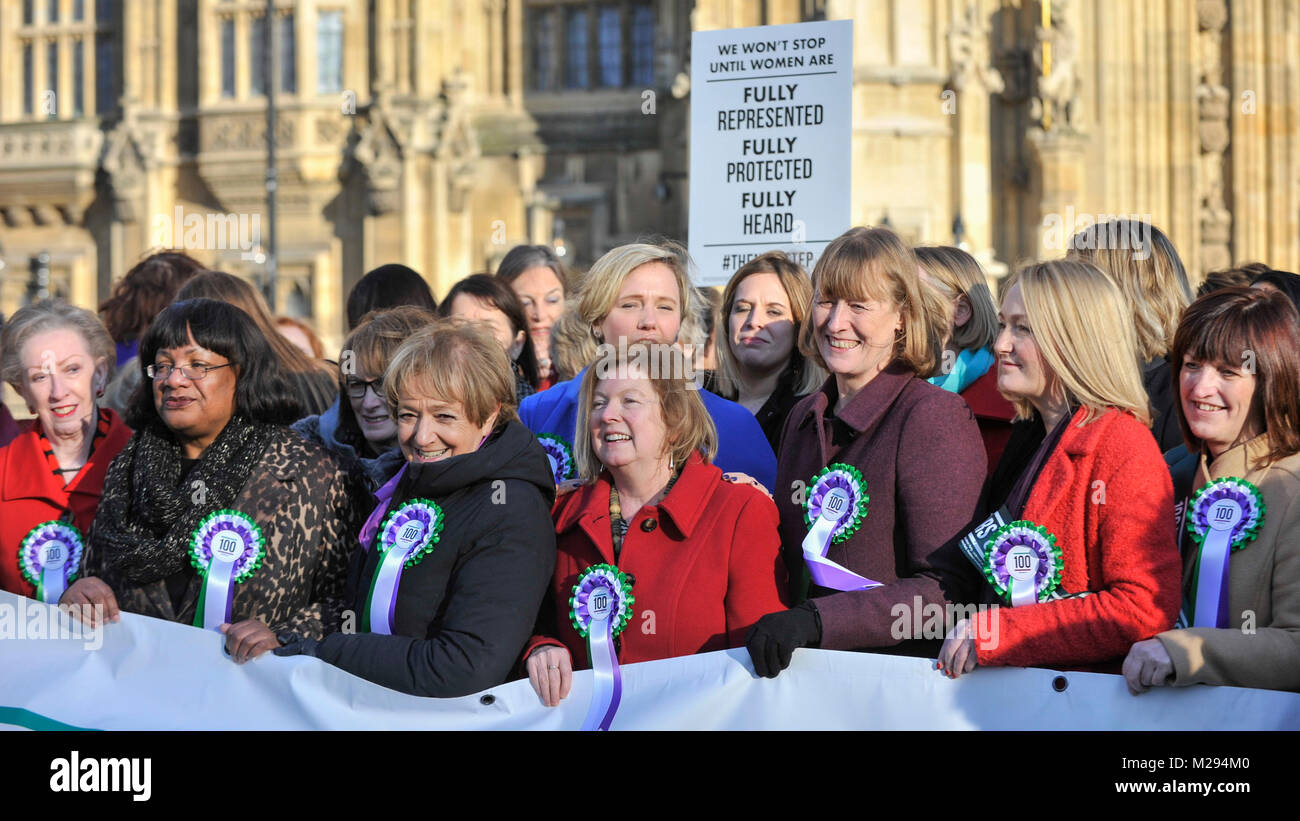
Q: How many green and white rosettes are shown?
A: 8